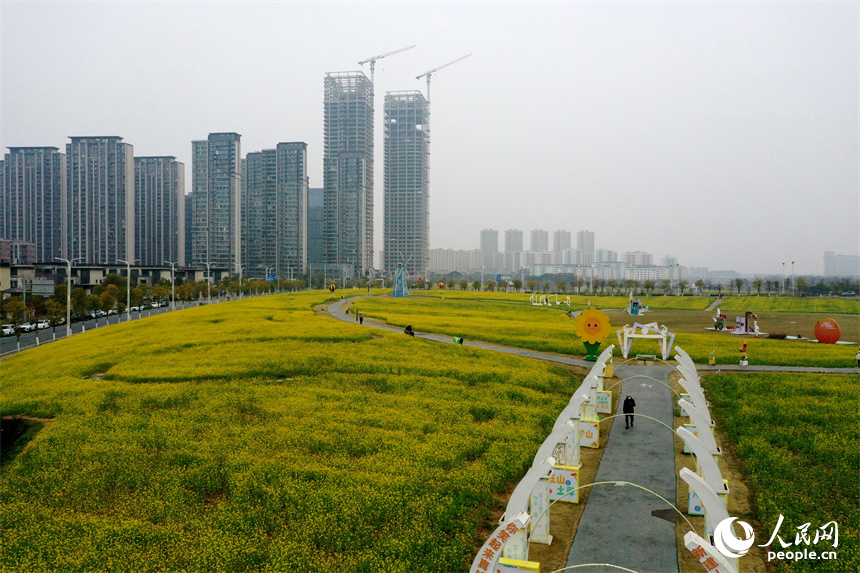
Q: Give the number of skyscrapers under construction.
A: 2